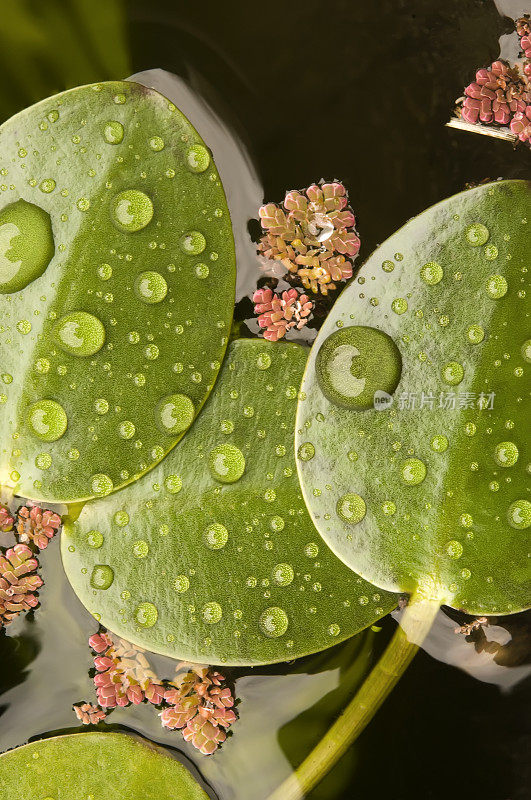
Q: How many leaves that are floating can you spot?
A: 4